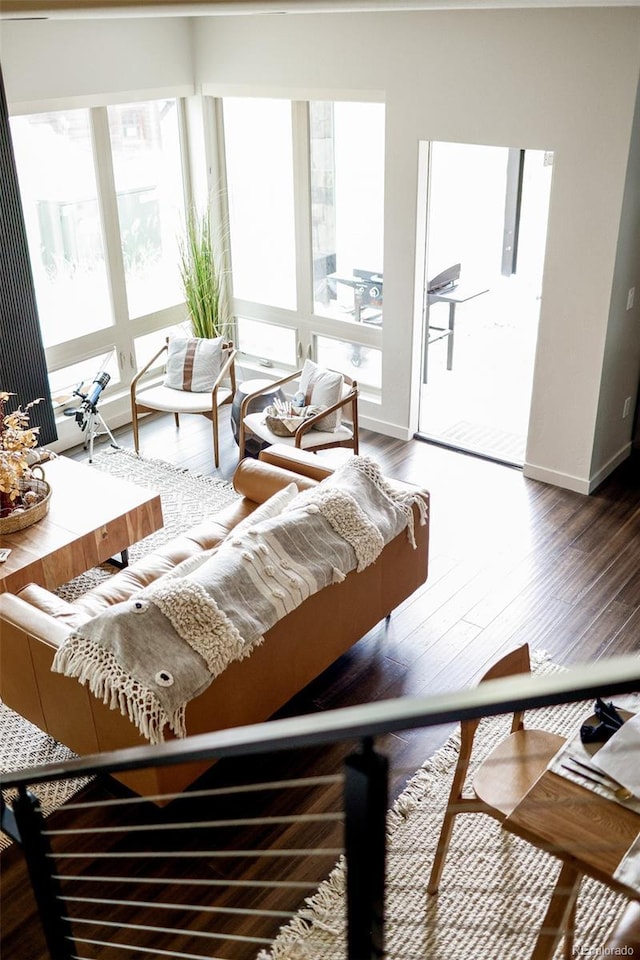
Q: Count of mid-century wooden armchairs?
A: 2